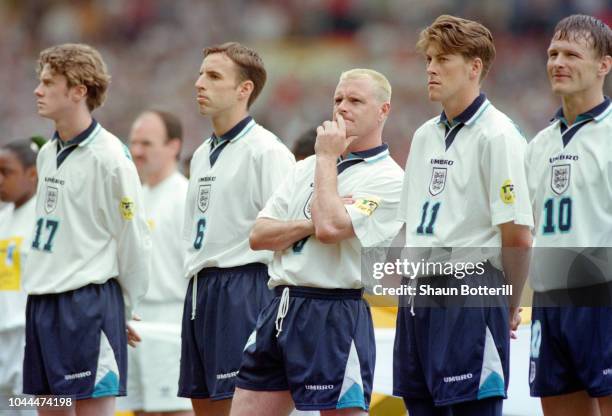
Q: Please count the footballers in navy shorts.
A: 5